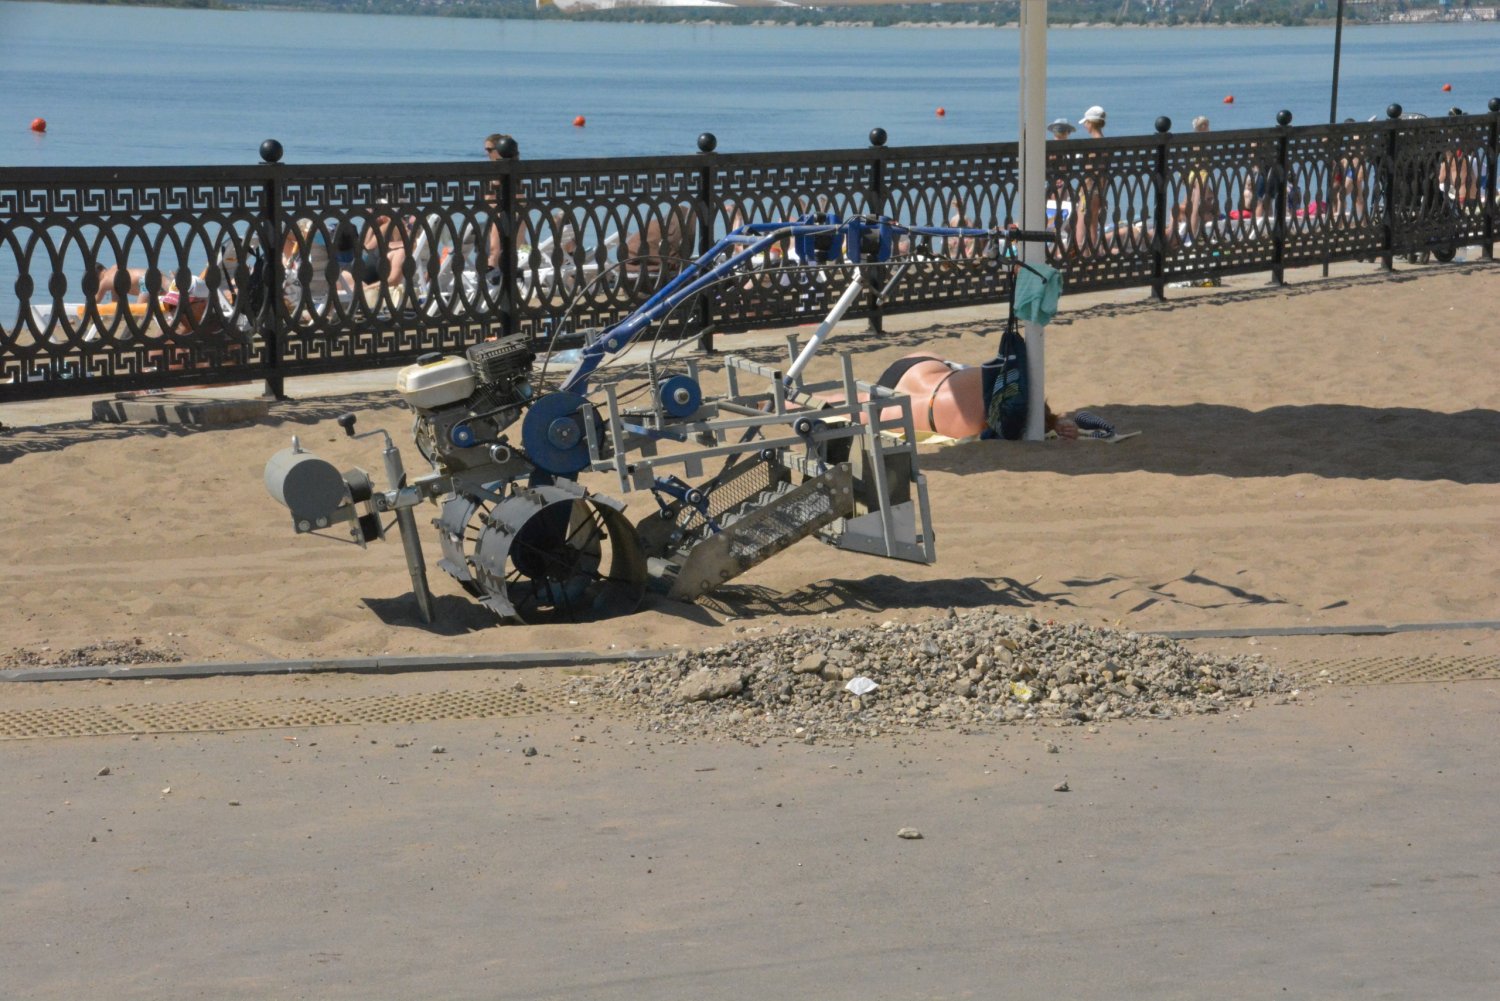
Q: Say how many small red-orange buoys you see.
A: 5